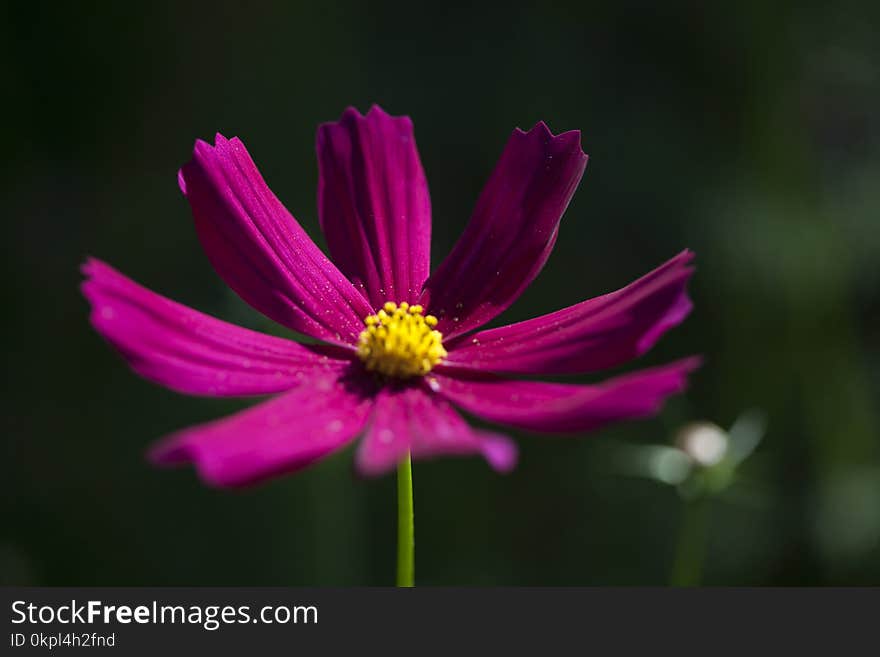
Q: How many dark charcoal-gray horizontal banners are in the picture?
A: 1